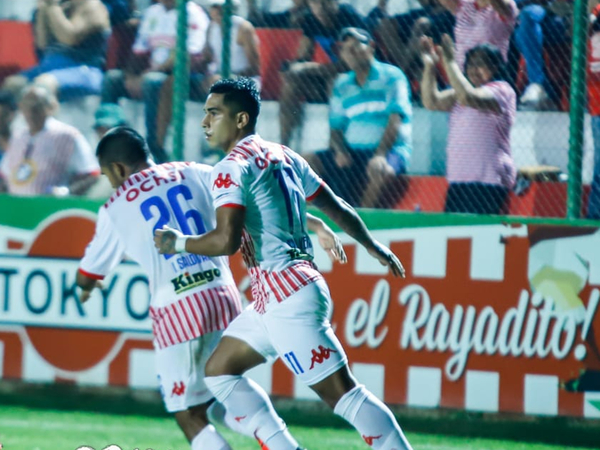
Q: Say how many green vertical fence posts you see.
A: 3